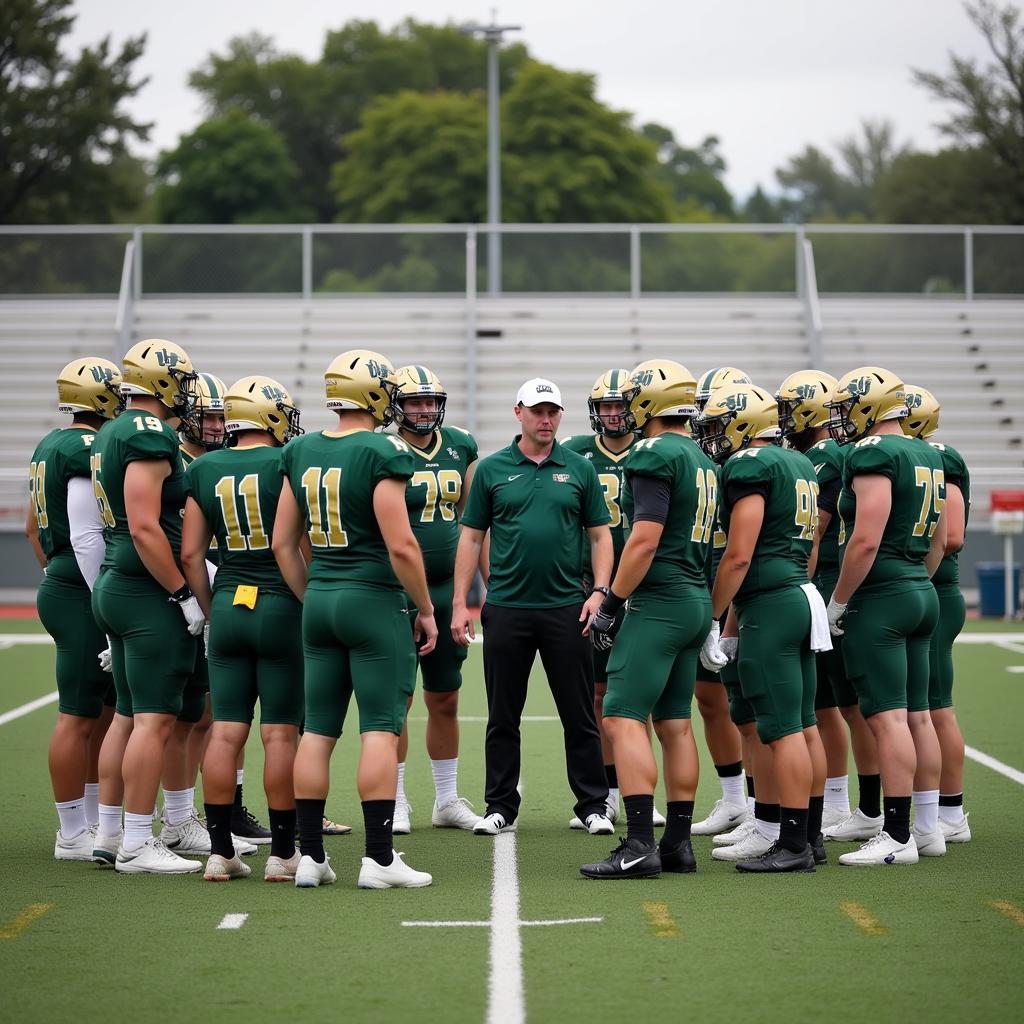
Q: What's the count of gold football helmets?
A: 13